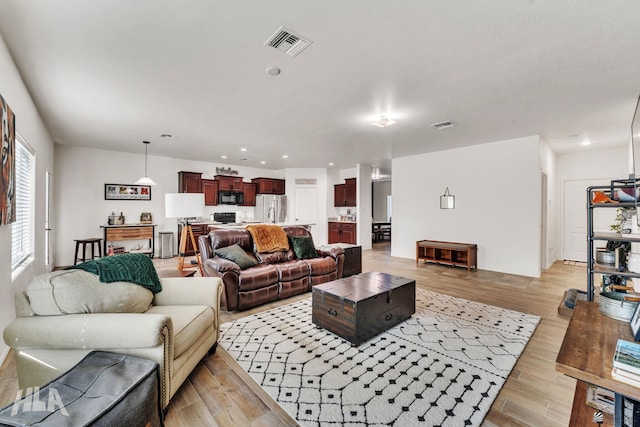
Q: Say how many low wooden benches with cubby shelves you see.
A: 1